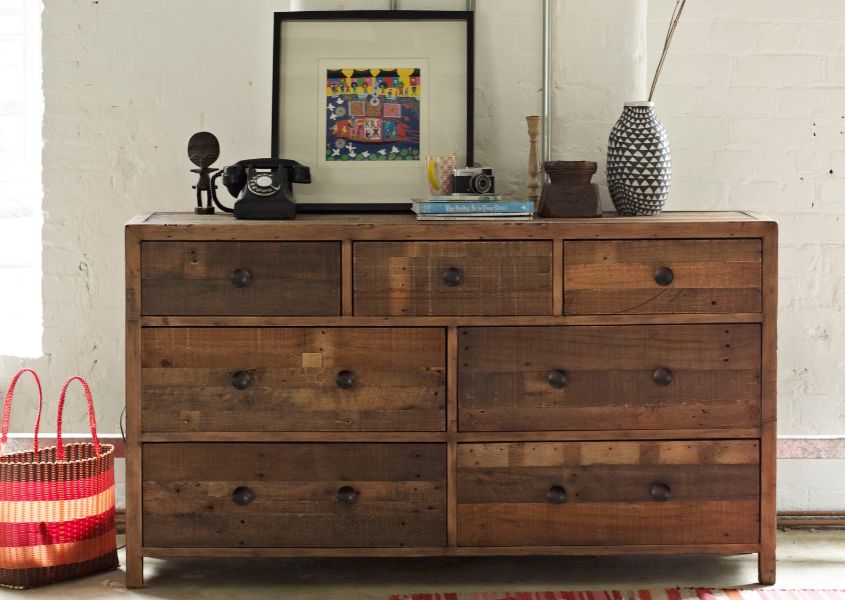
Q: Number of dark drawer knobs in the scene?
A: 11